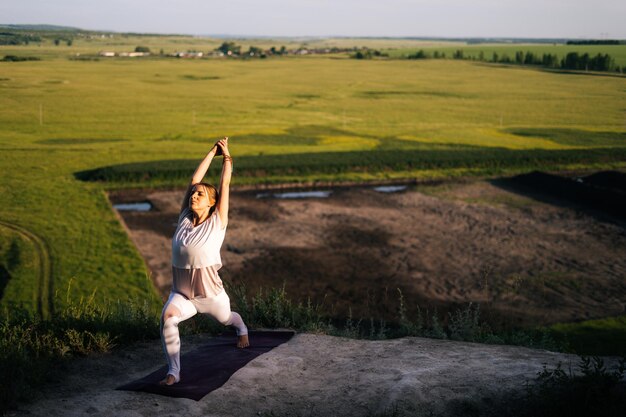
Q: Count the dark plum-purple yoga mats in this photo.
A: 1